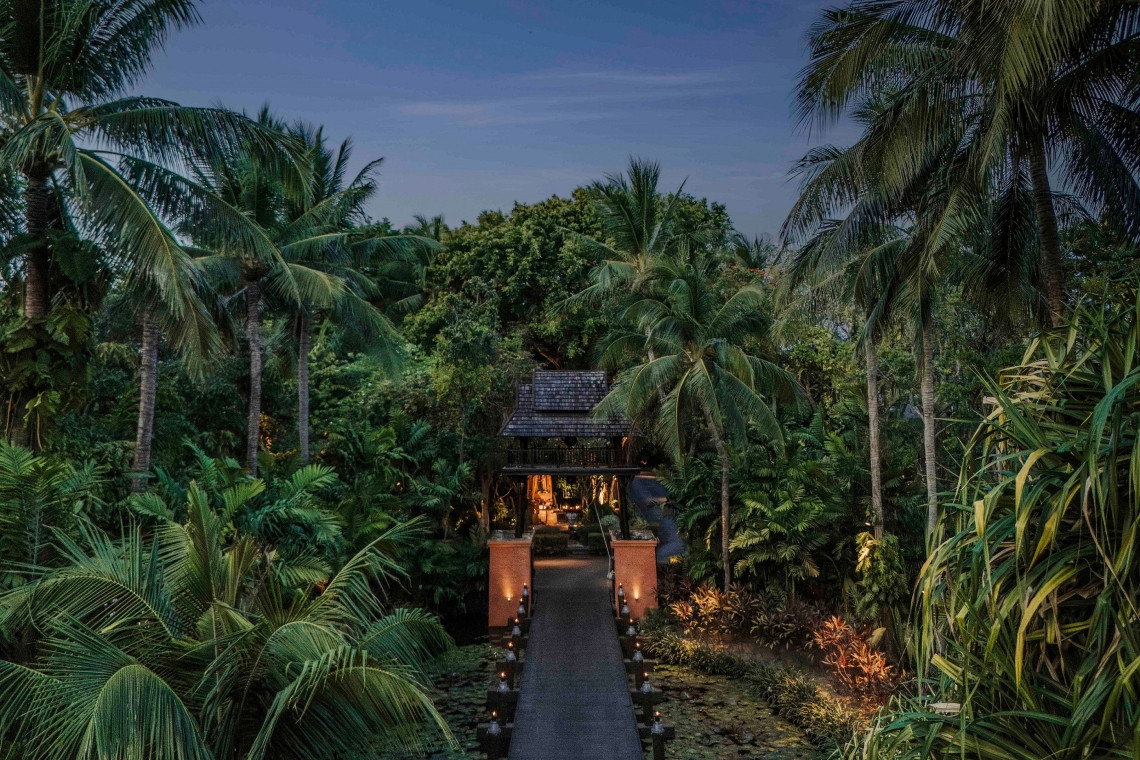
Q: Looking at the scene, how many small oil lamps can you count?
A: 12